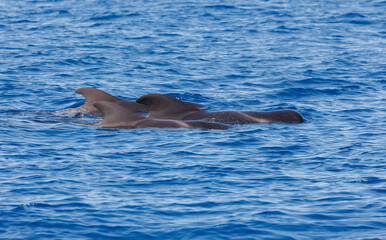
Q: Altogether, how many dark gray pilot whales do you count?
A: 3